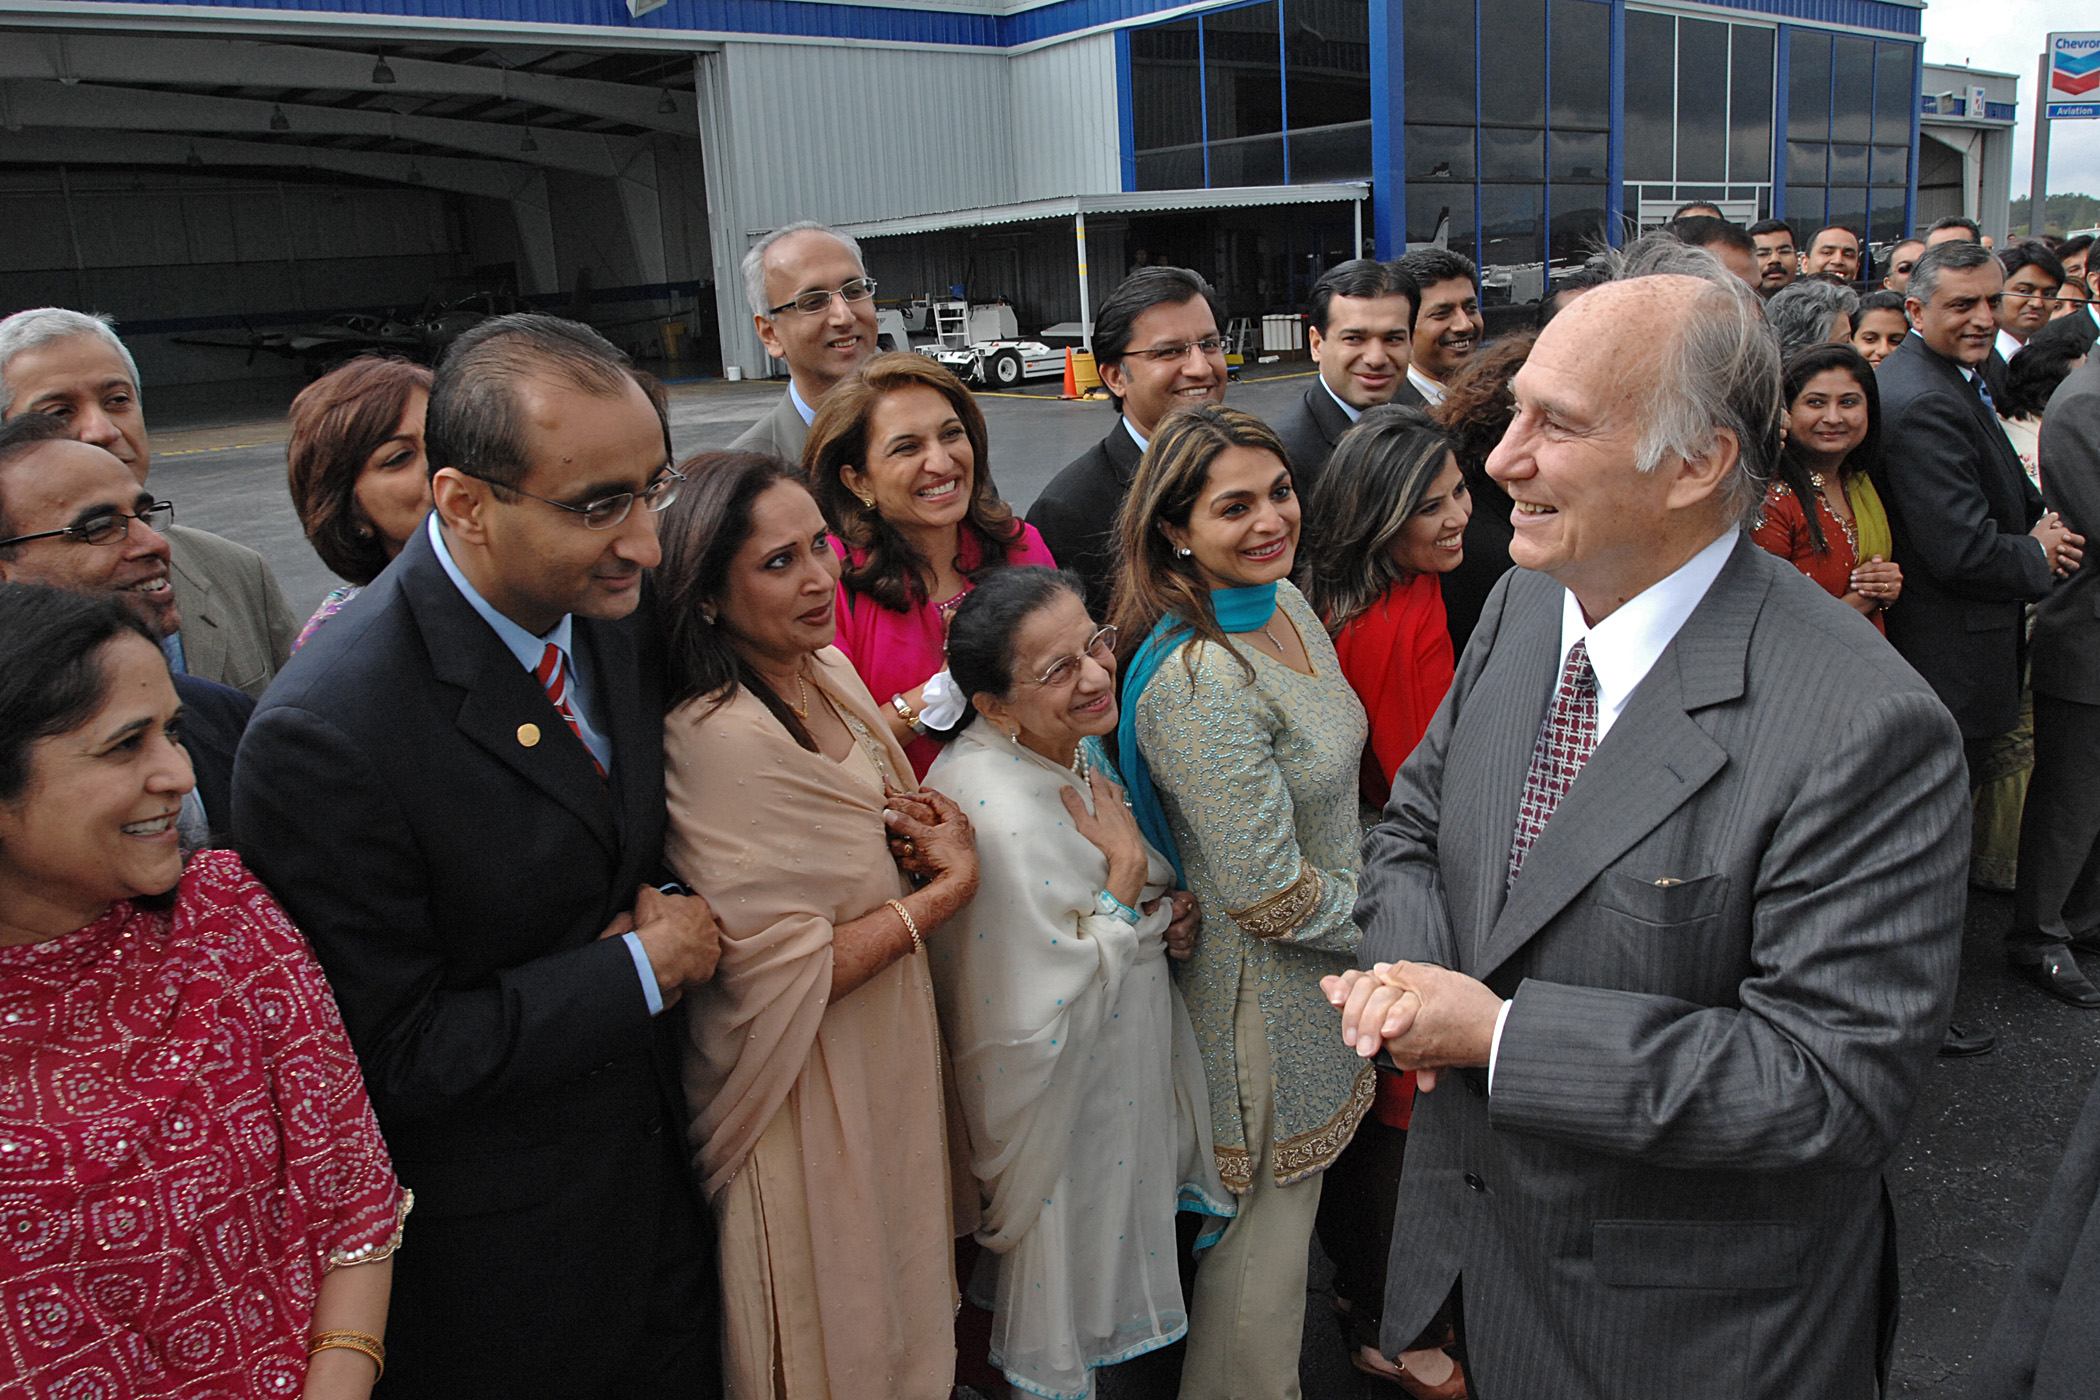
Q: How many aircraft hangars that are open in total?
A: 2